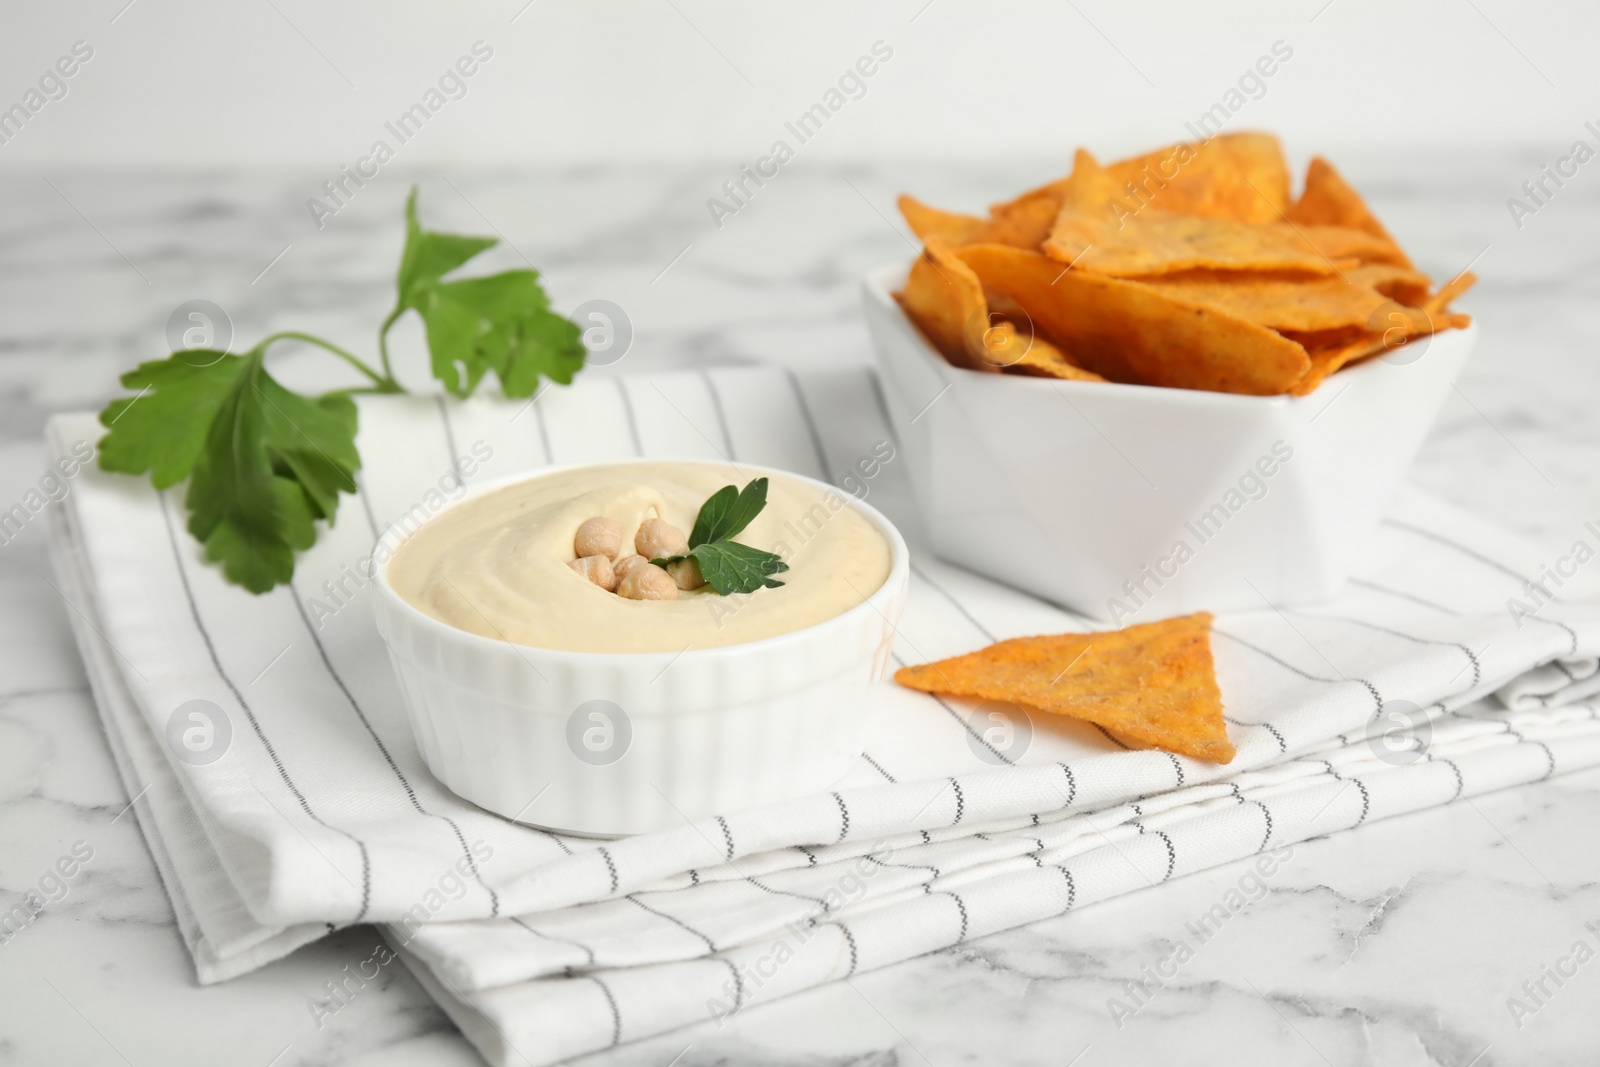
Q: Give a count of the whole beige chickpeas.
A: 6